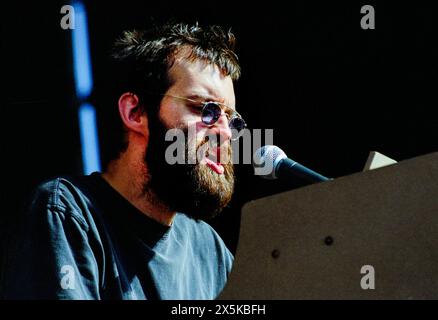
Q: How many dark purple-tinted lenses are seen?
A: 2